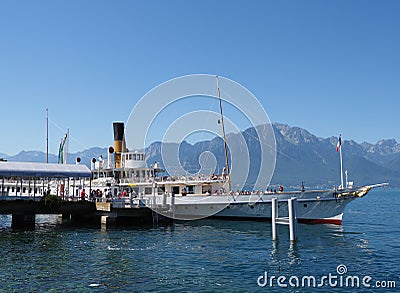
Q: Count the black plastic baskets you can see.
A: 0